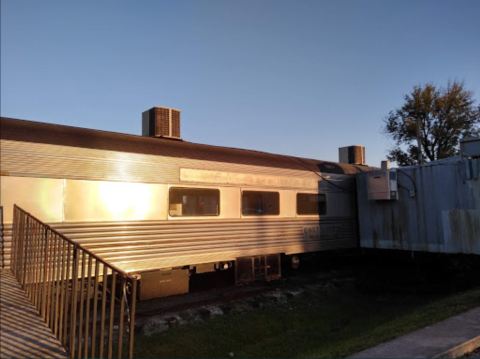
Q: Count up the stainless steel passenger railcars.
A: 1